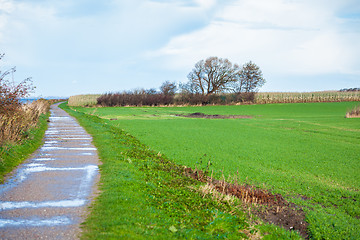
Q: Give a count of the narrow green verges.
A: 2